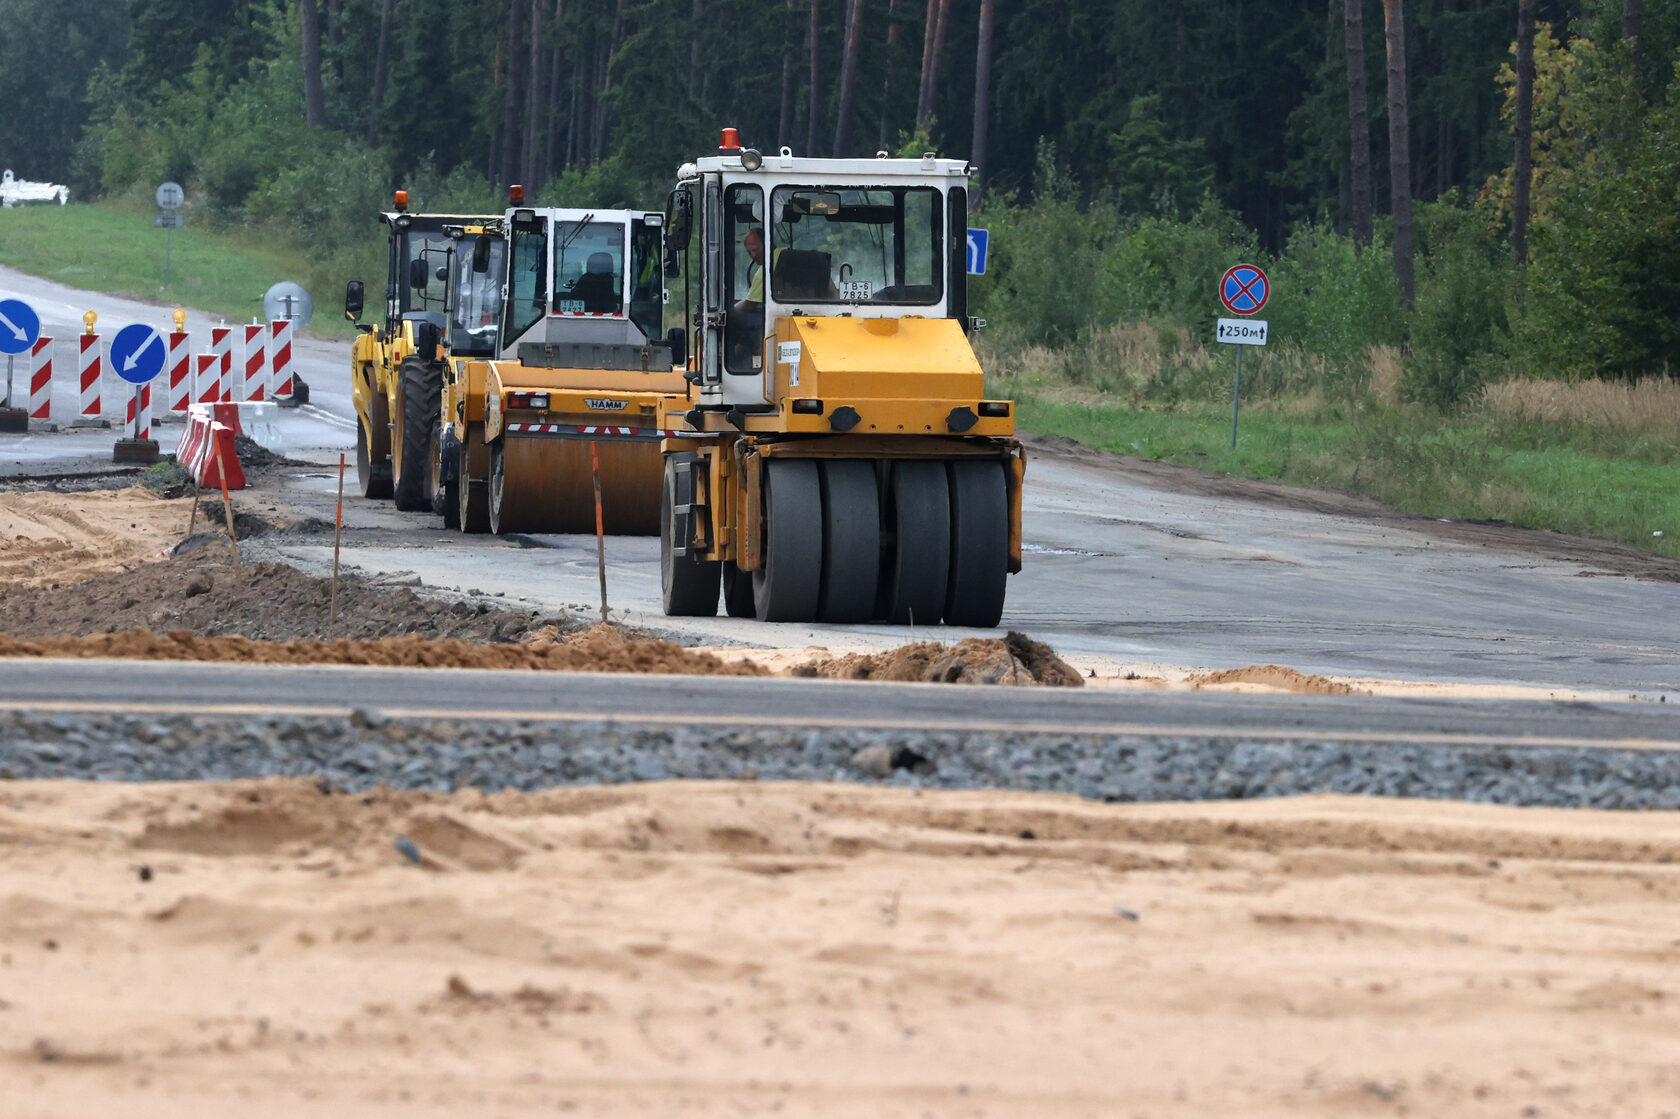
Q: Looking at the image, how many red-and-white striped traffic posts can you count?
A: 8